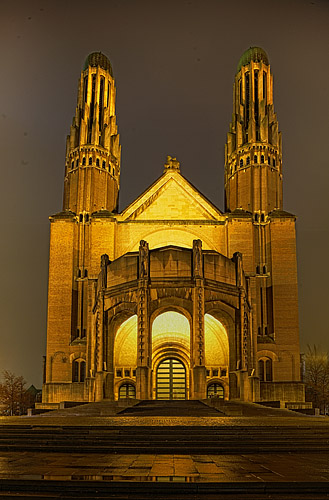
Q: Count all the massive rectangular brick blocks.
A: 2